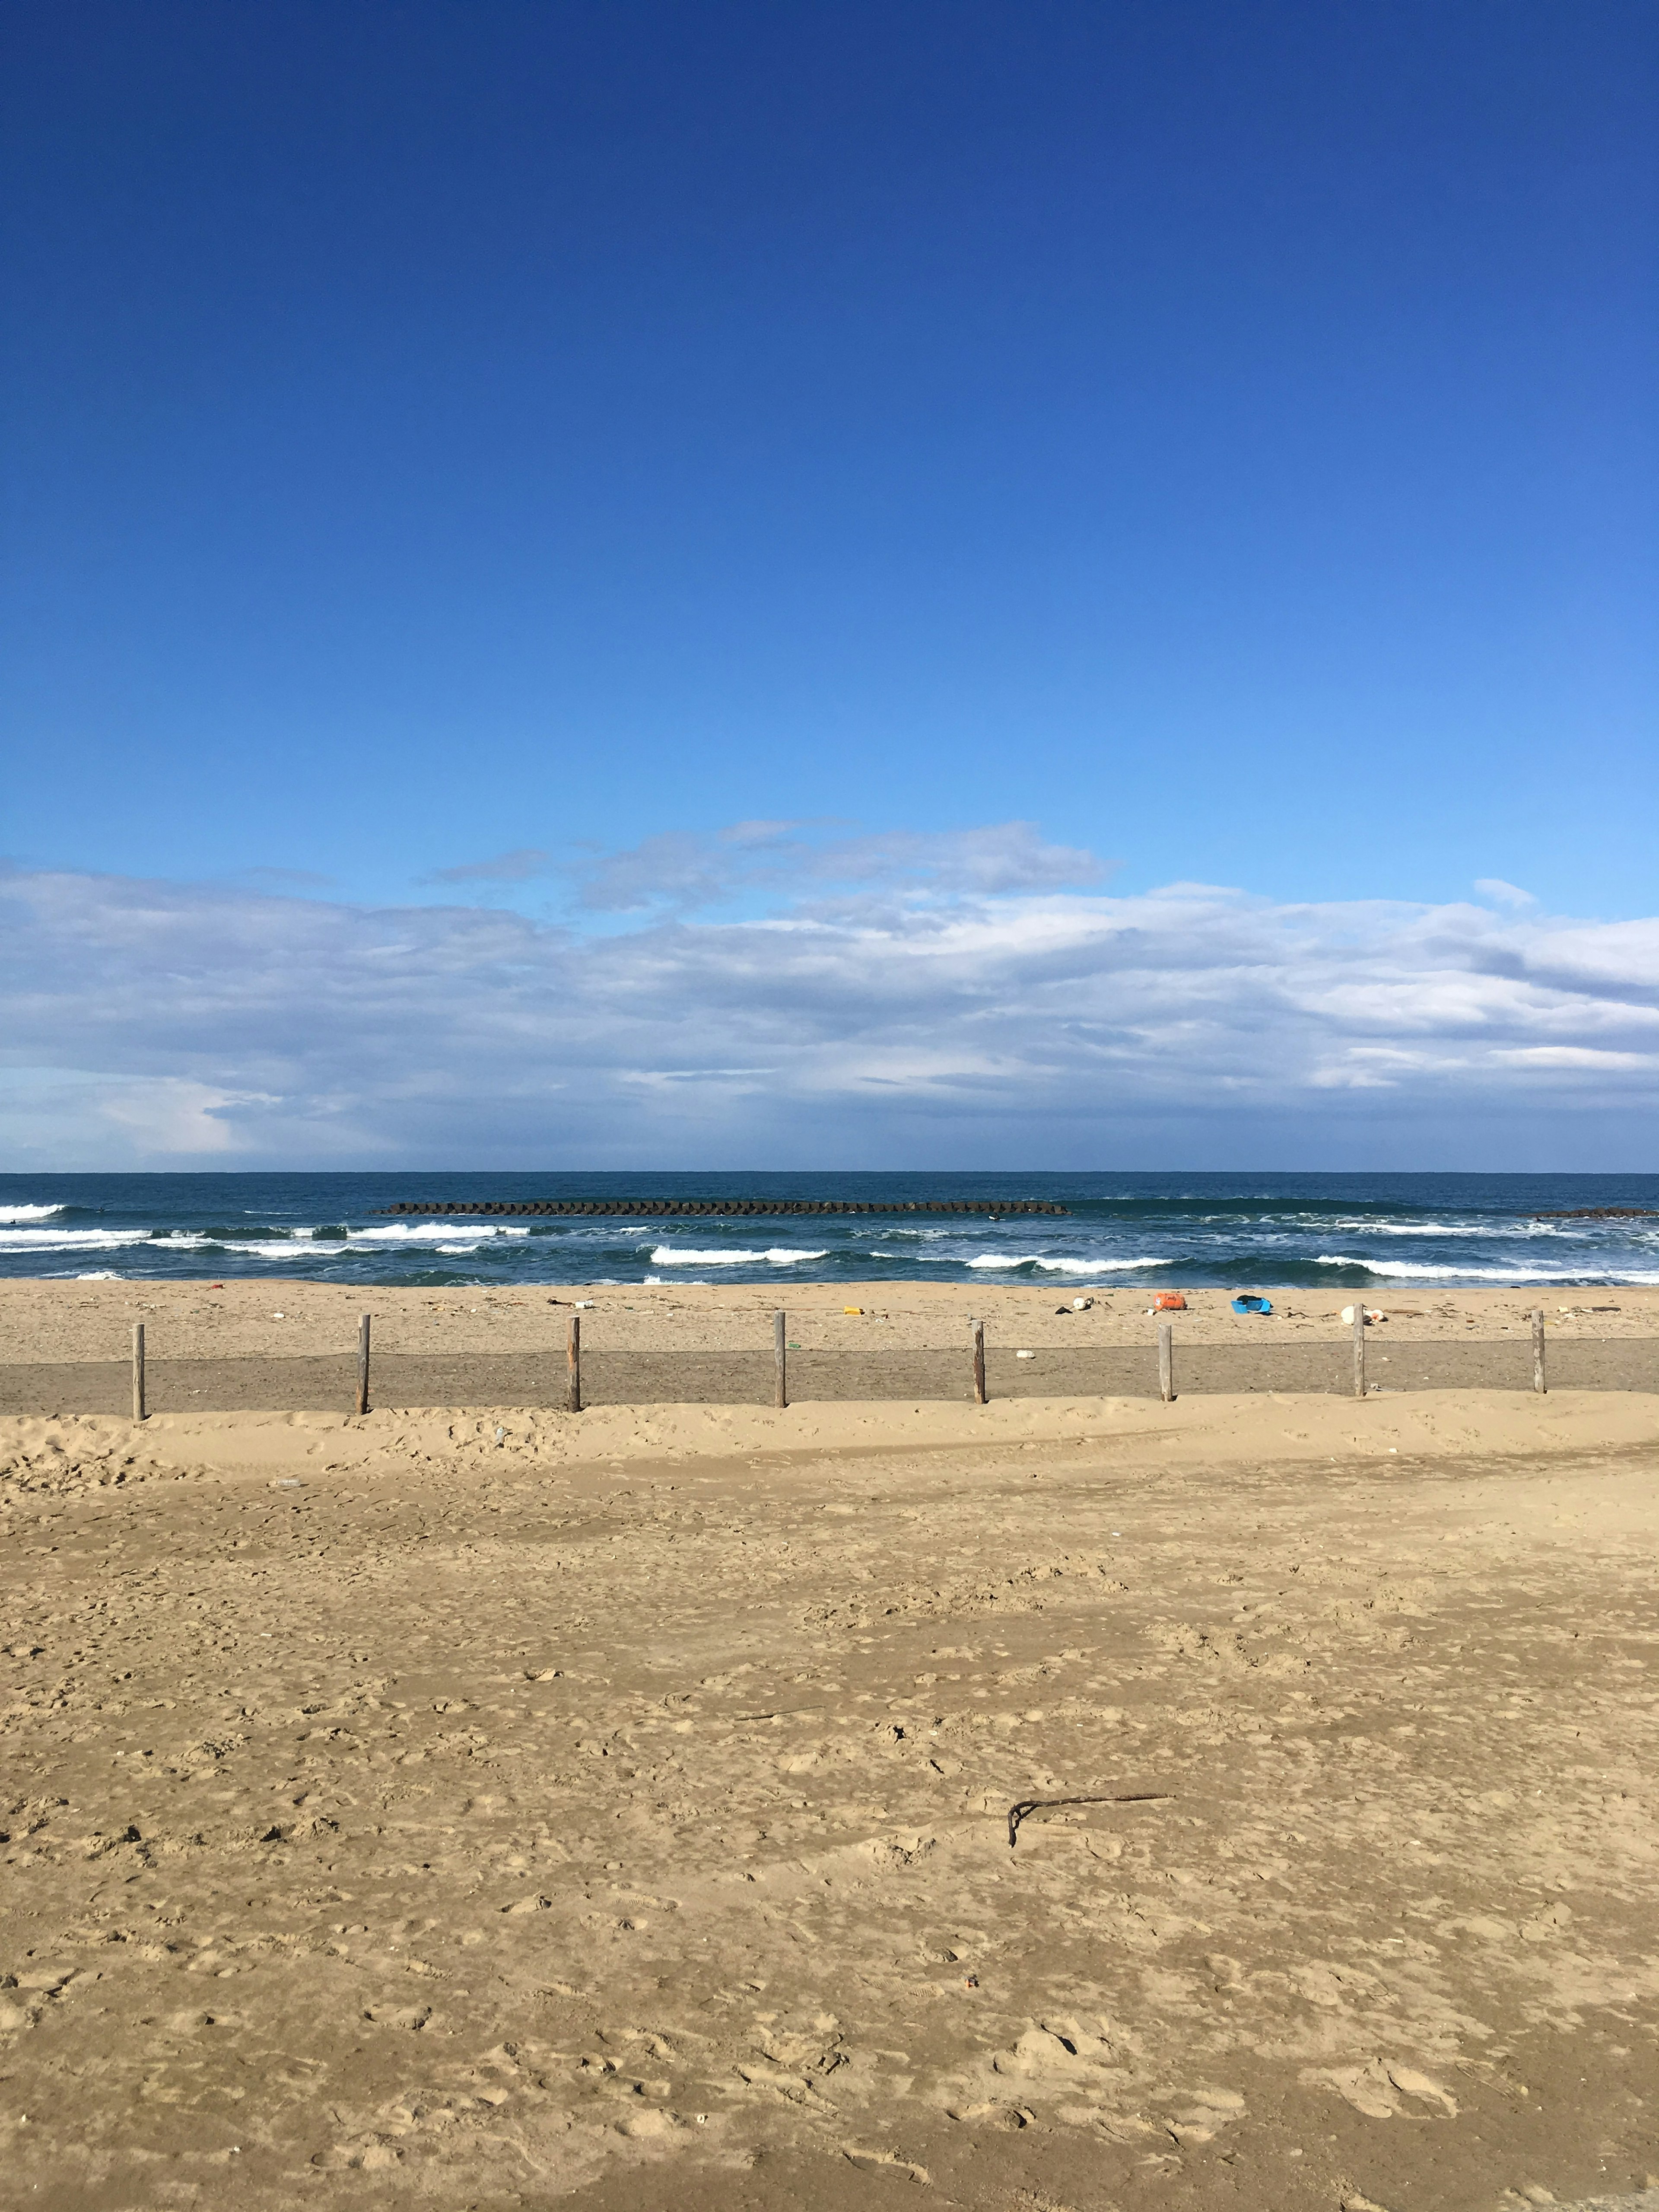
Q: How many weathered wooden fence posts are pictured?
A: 8